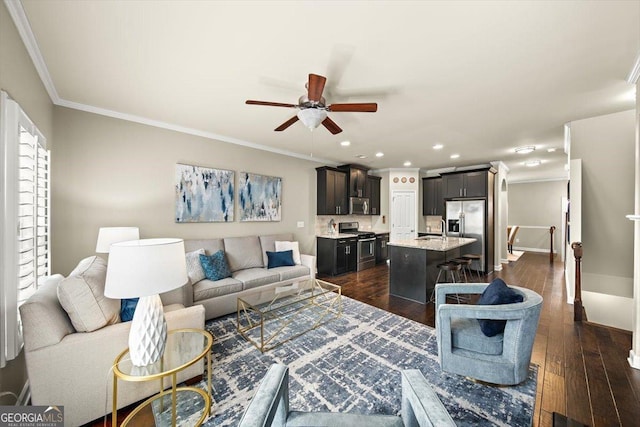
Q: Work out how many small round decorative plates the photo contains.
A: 3